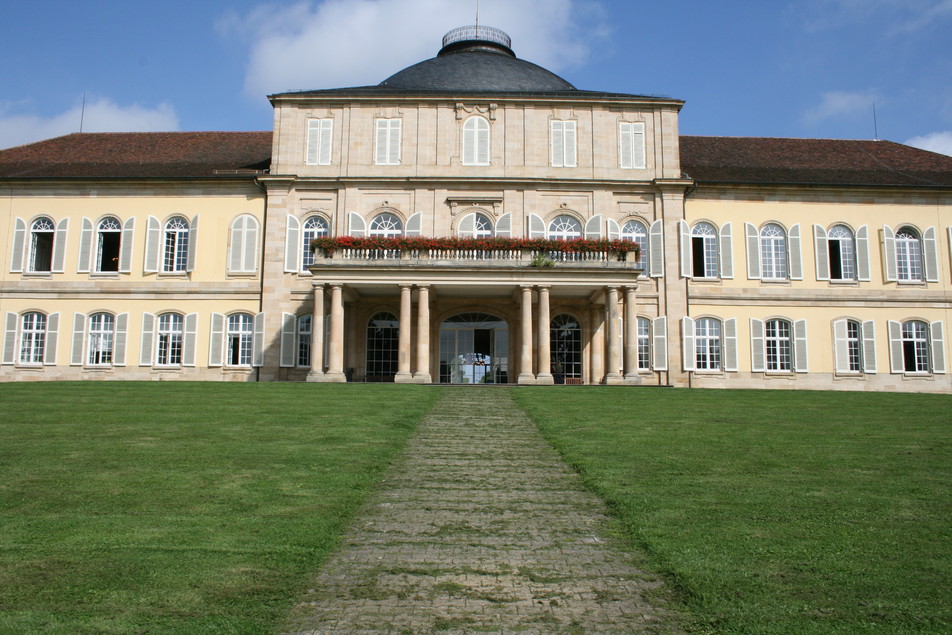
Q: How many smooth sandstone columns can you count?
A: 8